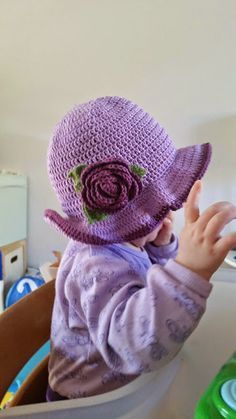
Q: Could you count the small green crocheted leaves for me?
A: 3